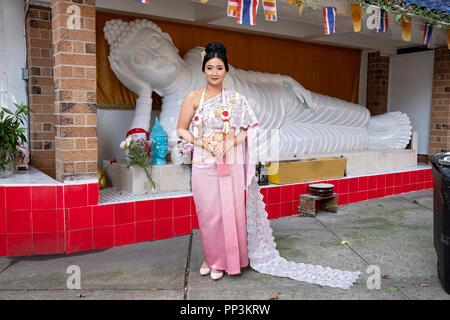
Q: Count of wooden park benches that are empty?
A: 0